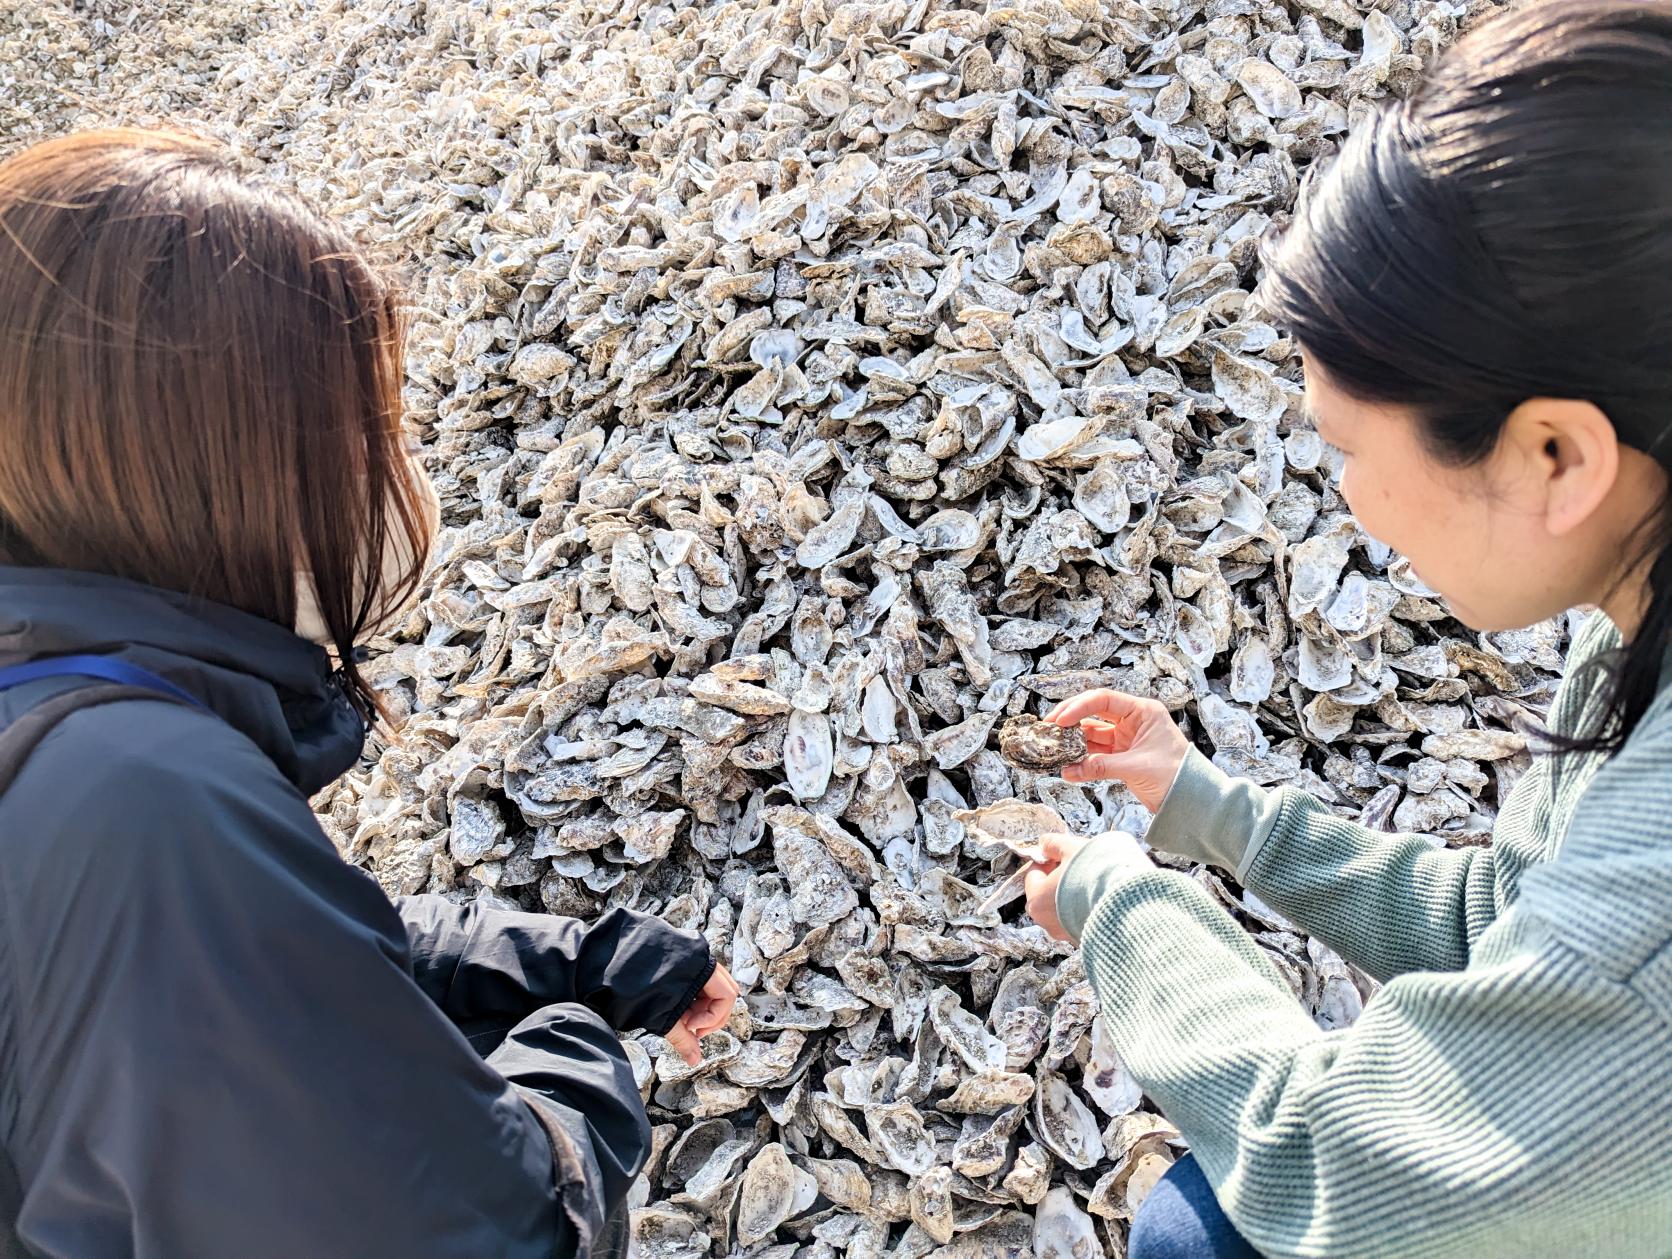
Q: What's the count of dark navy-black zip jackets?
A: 1